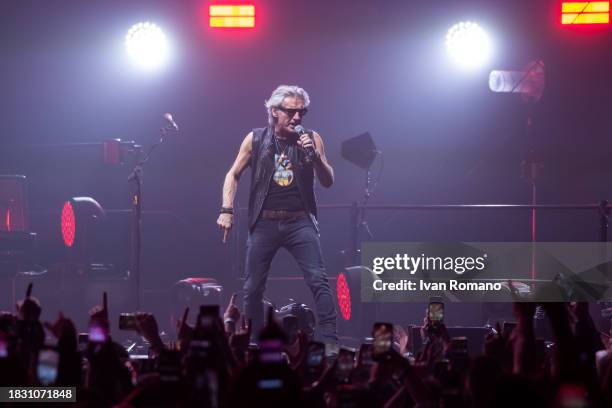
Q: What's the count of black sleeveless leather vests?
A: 1